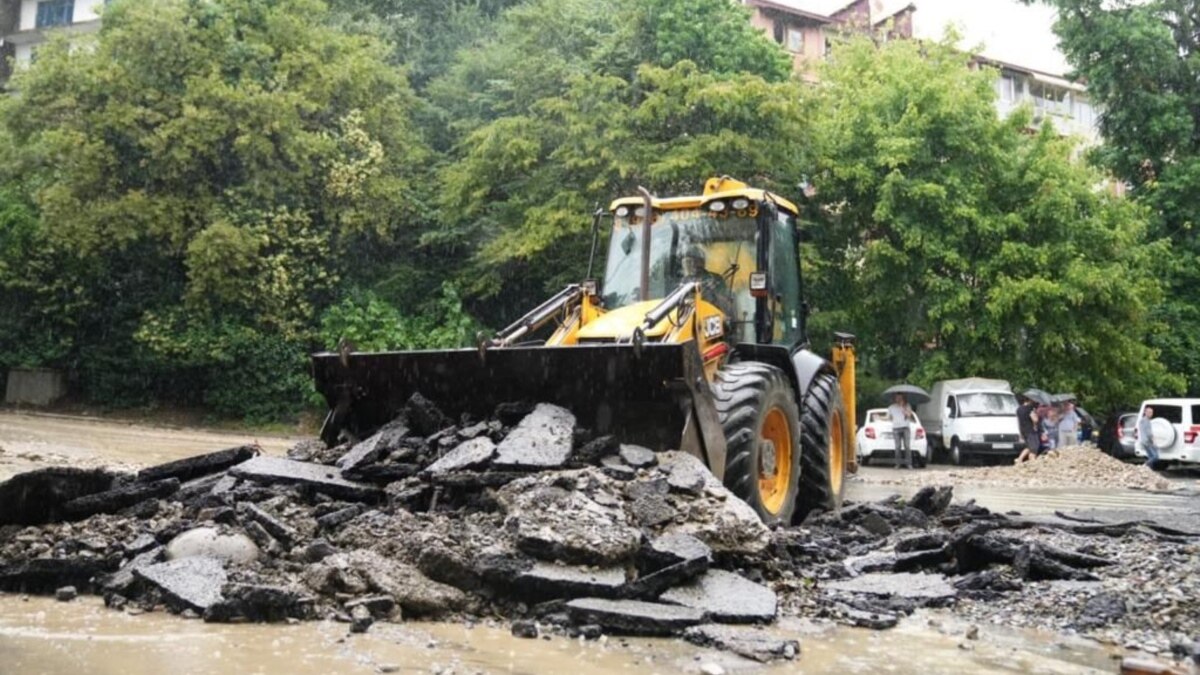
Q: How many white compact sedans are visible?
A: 1